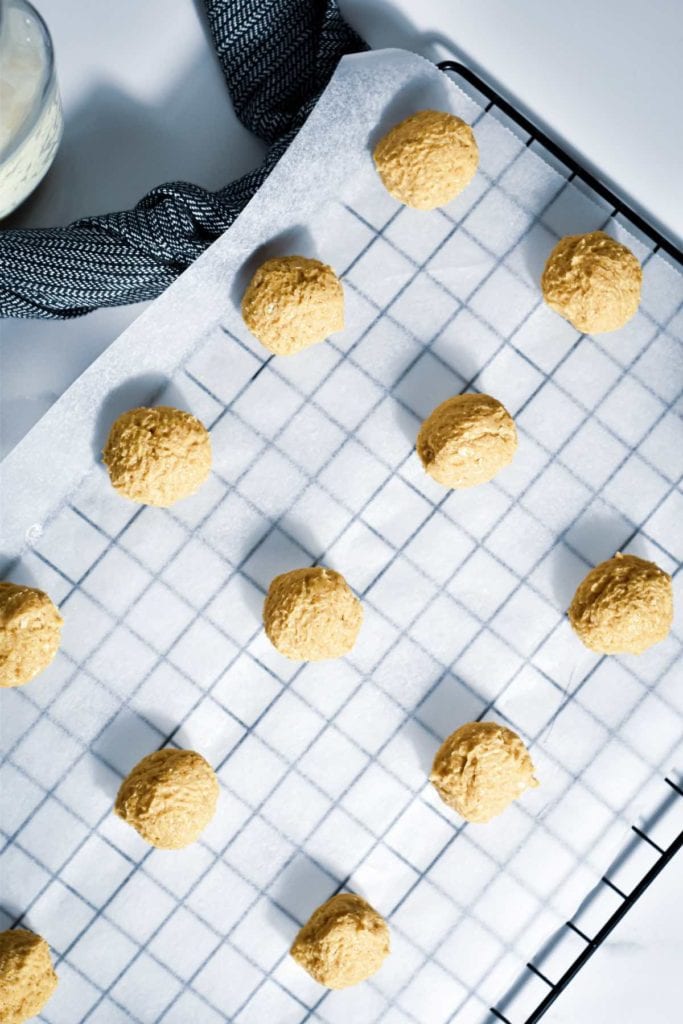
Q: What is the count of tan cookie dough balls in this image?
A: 12